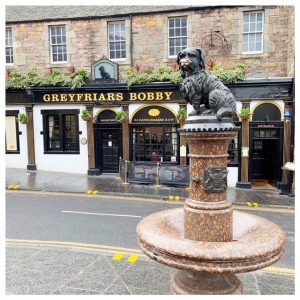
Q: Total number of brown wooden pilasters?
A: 6